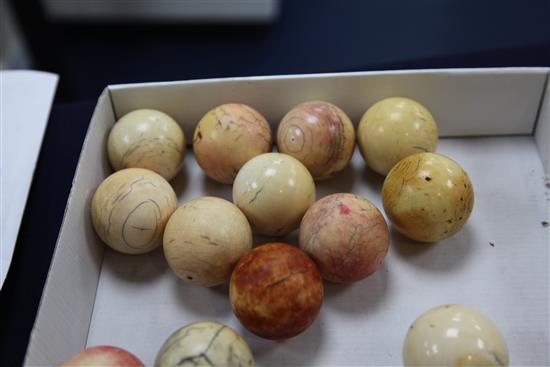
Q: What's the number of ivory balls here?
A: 13